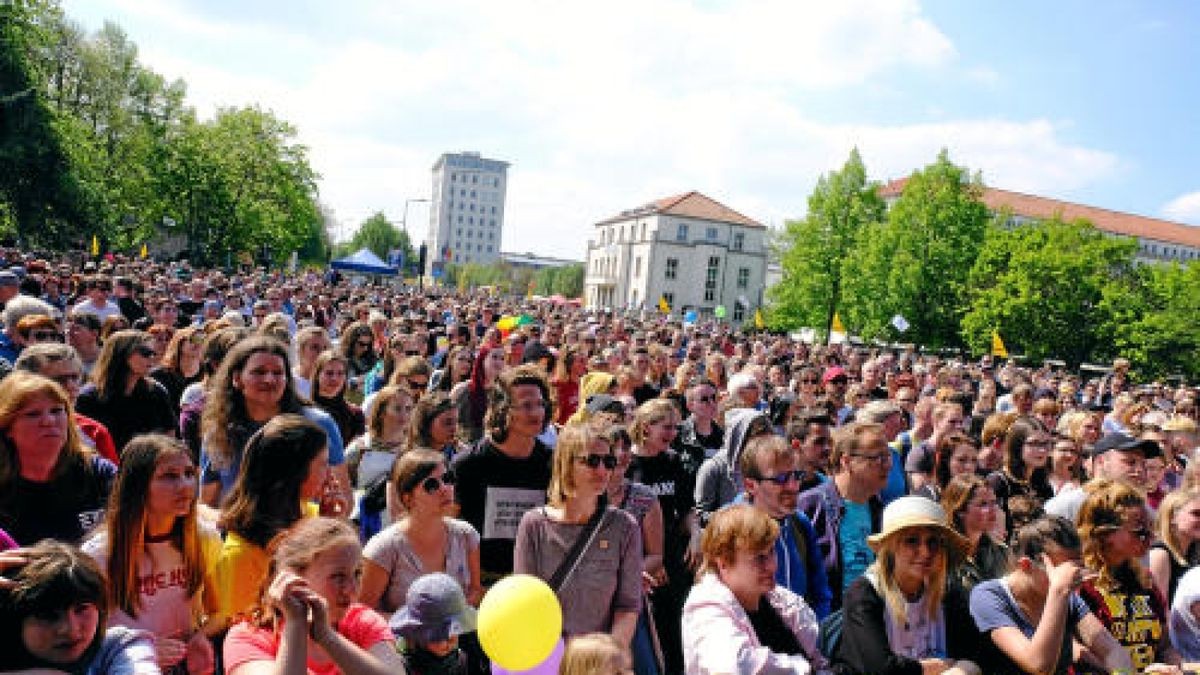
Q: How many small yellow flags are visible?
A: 6